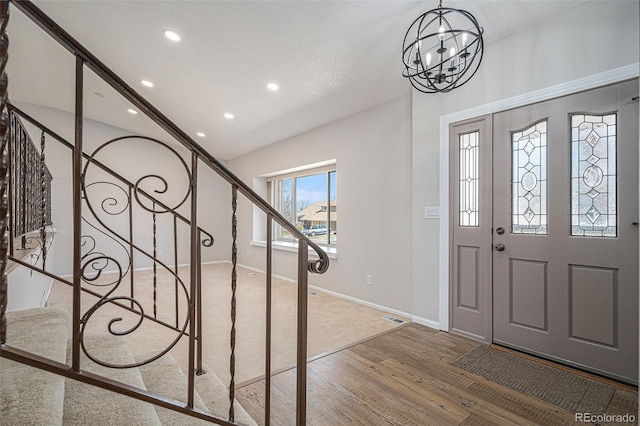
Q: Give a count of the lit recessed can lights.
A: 6